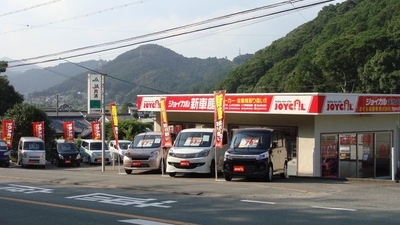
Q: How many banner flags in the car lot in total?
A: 7